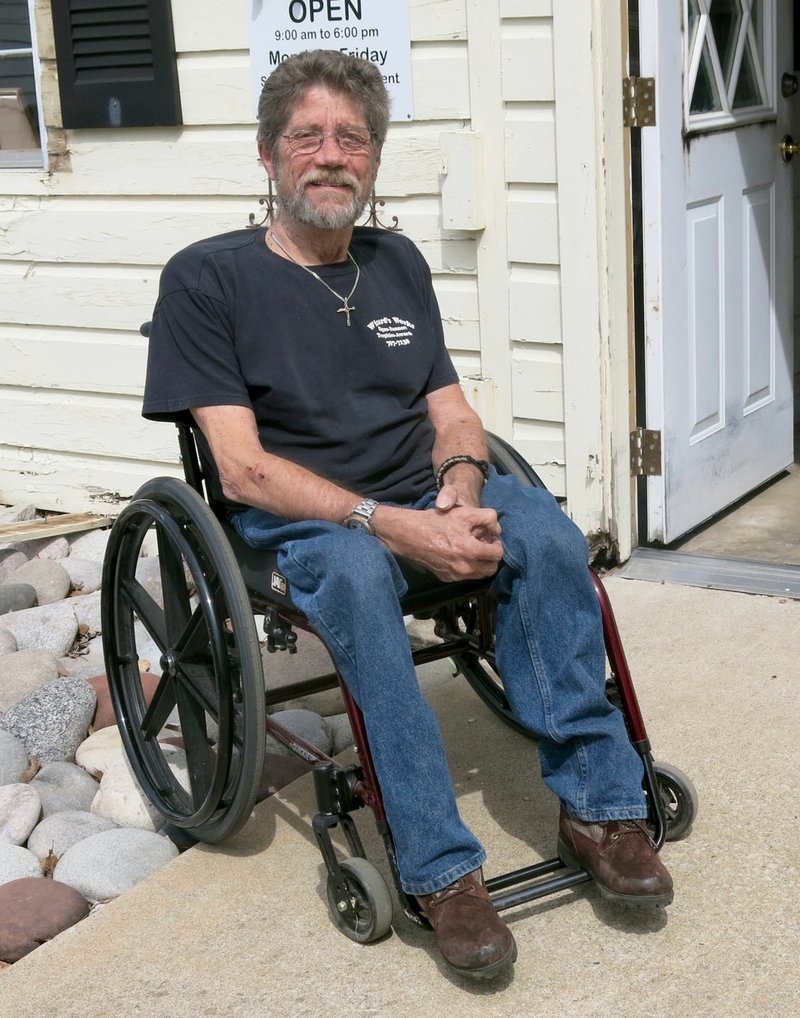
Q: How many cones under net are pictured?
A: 0